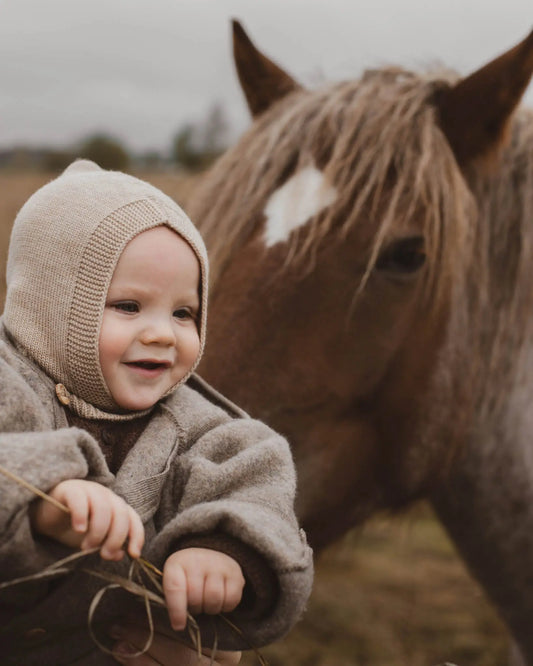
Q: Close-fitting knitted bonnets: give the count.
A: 1